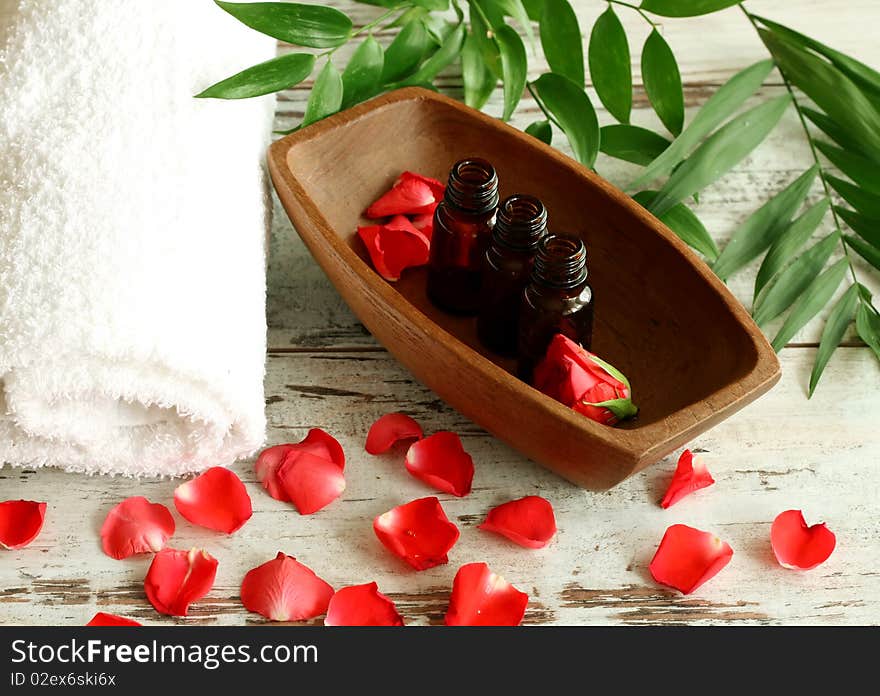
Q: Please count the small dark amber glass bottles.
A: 3